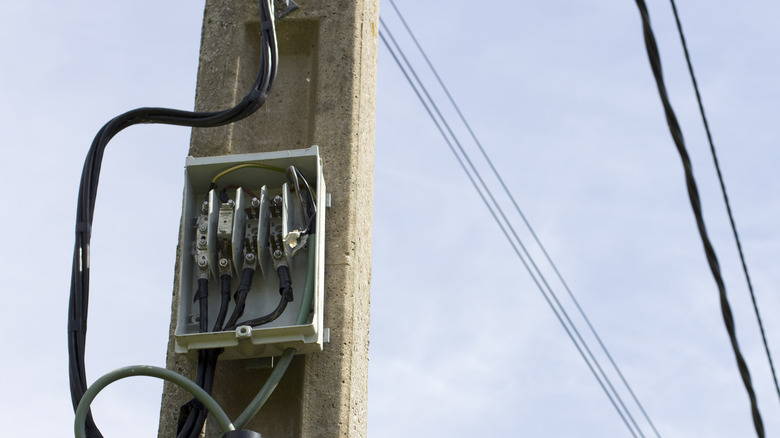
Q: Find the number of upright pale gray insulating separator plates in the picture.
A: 4